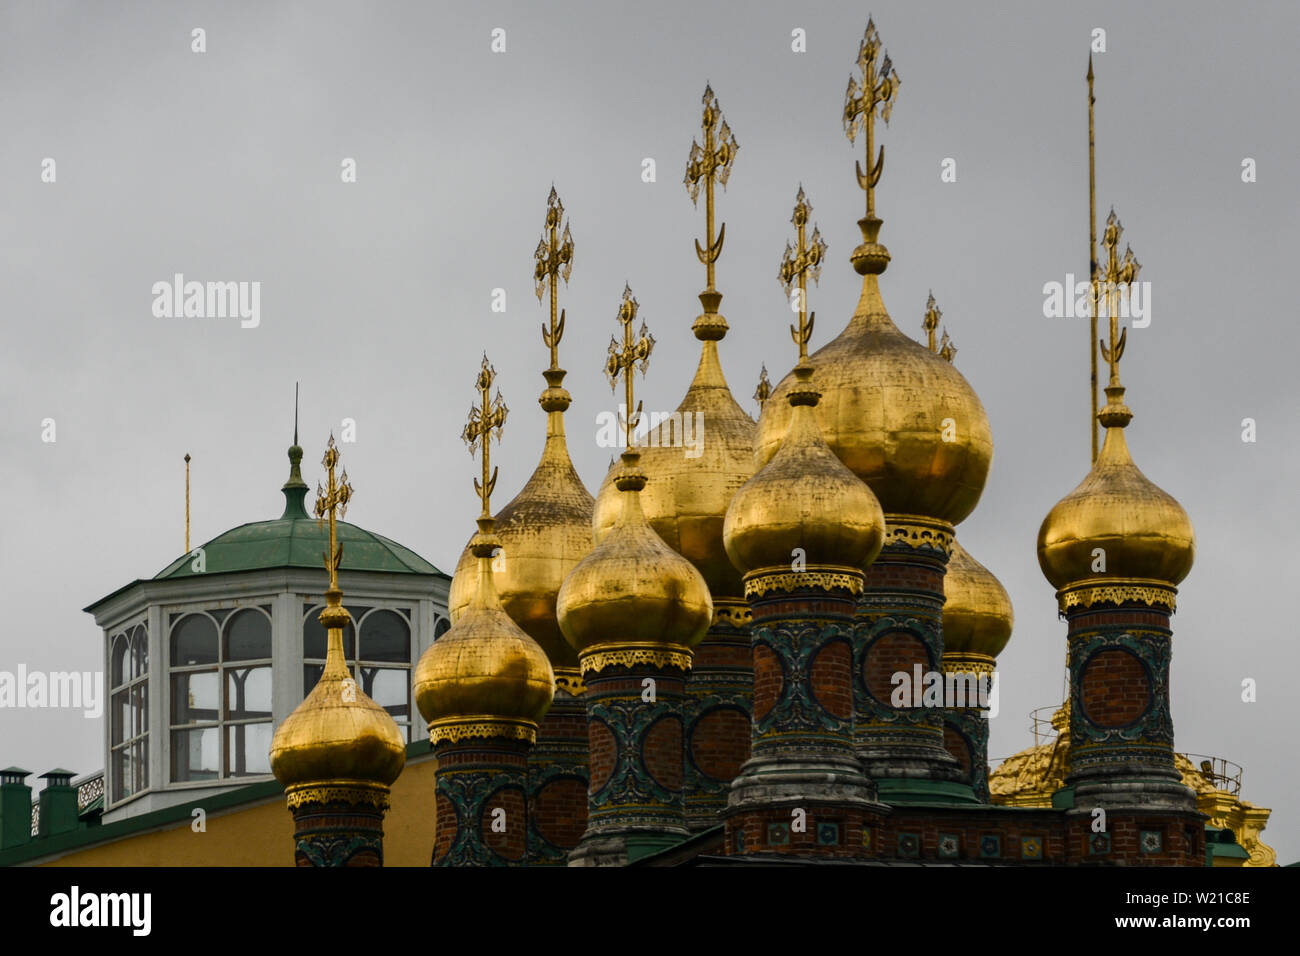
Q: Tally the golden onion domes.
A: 9